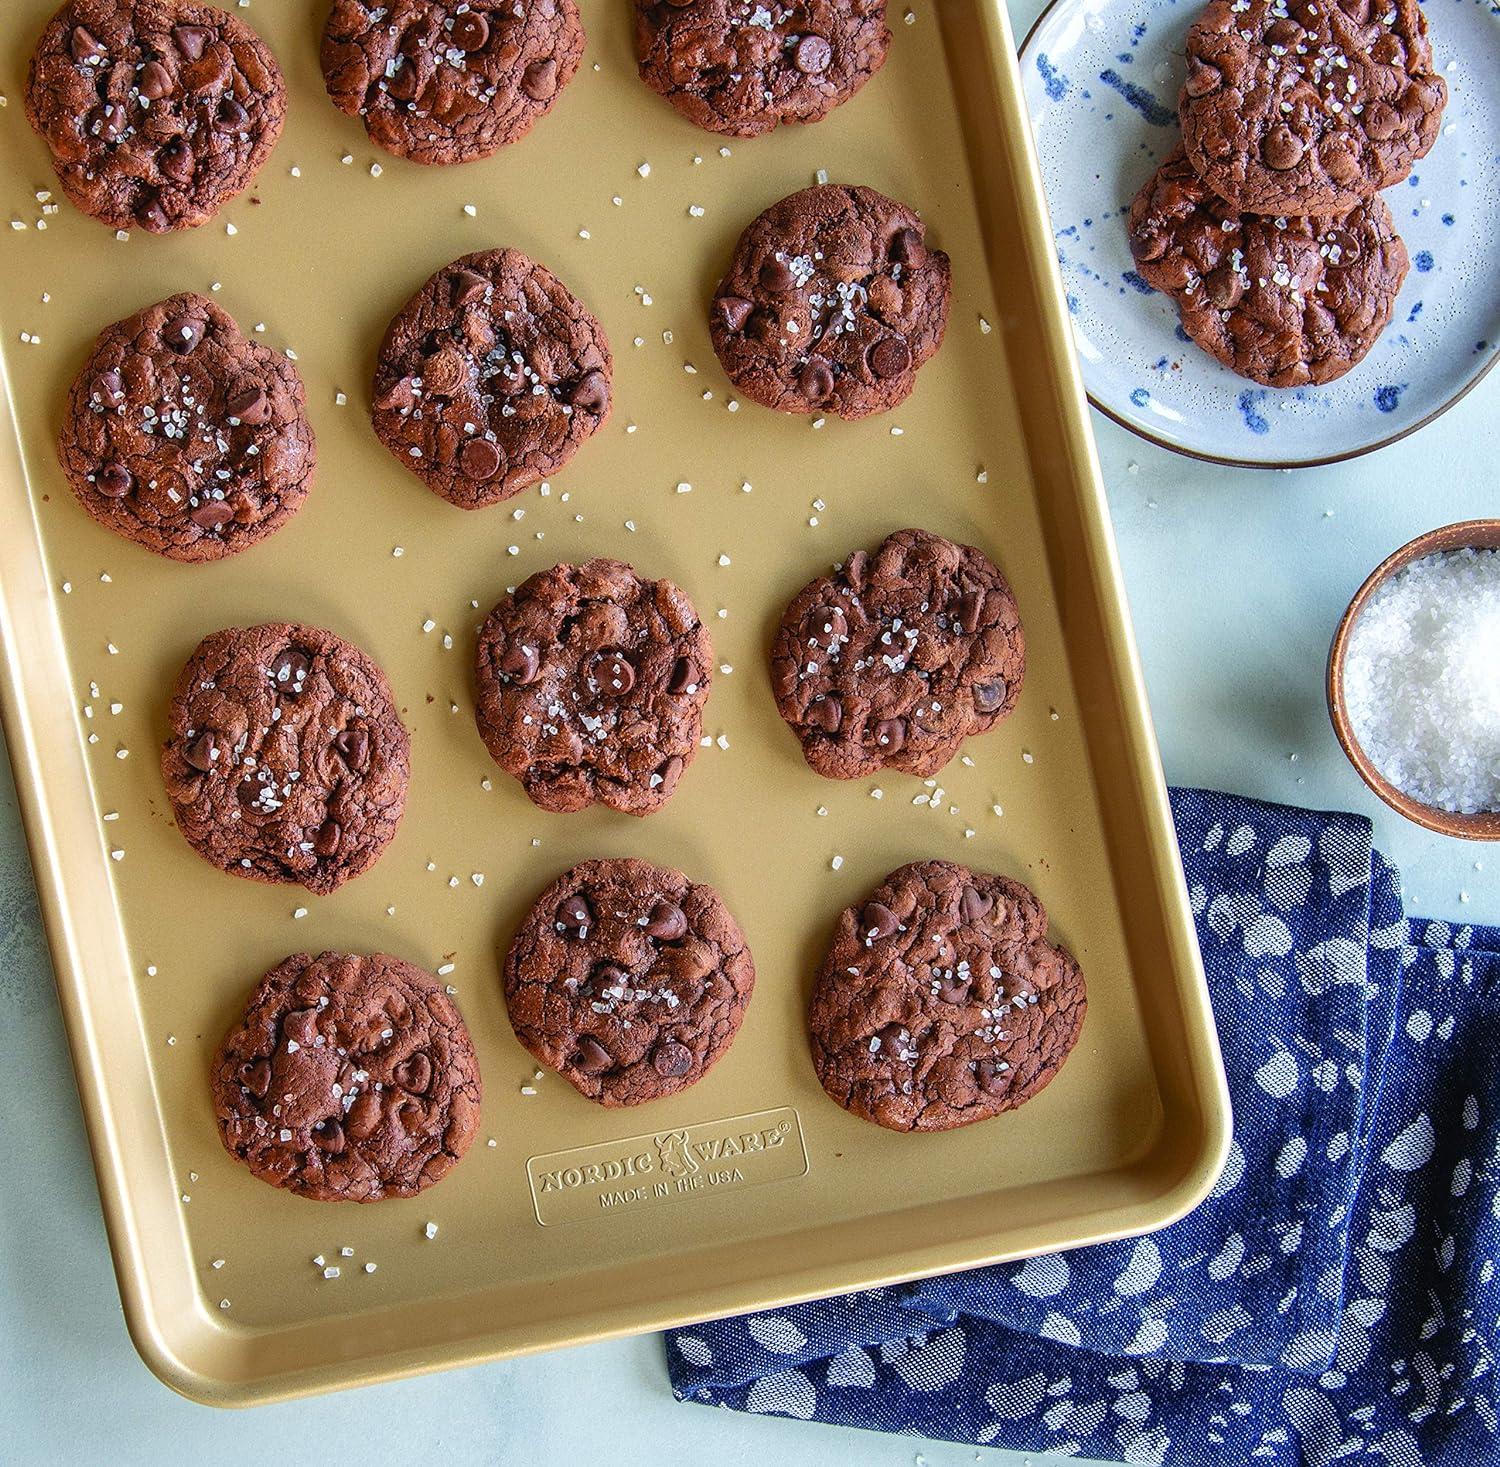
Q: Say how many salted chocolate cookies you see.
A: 14